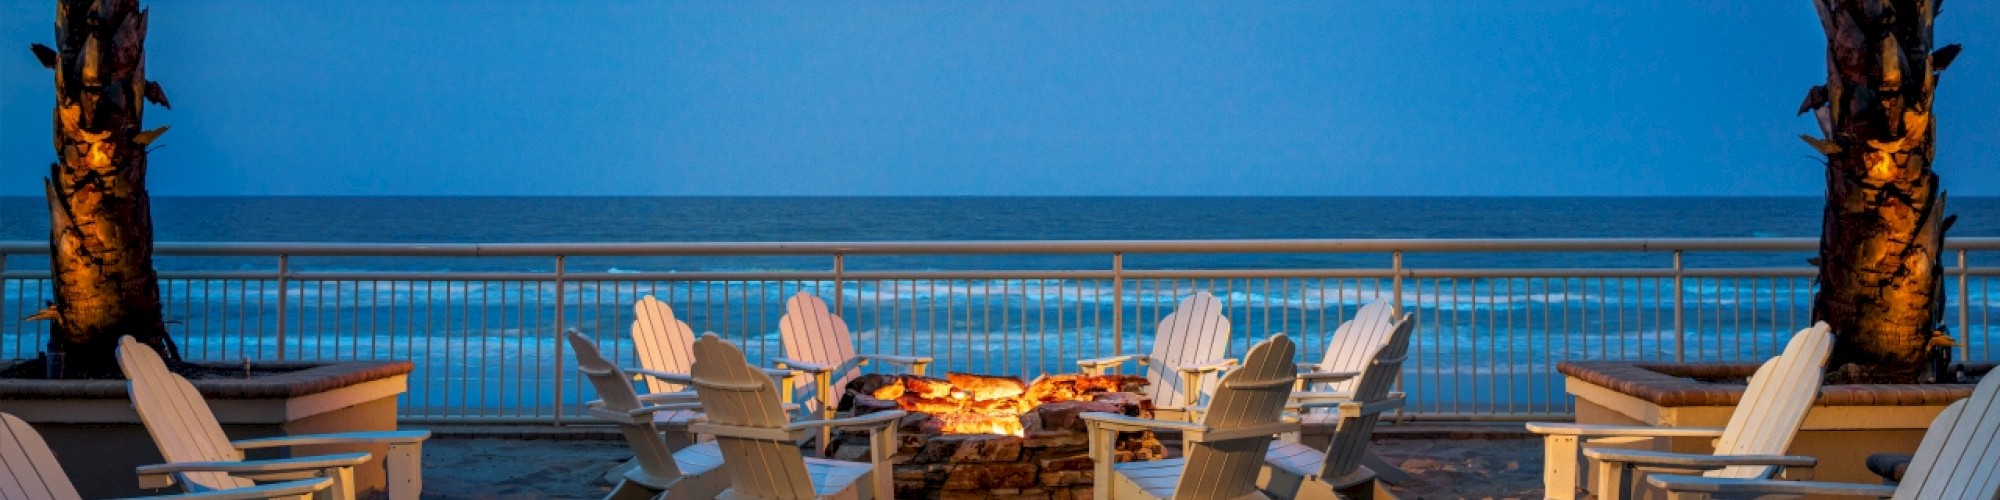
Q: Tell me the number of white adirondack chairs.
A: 12